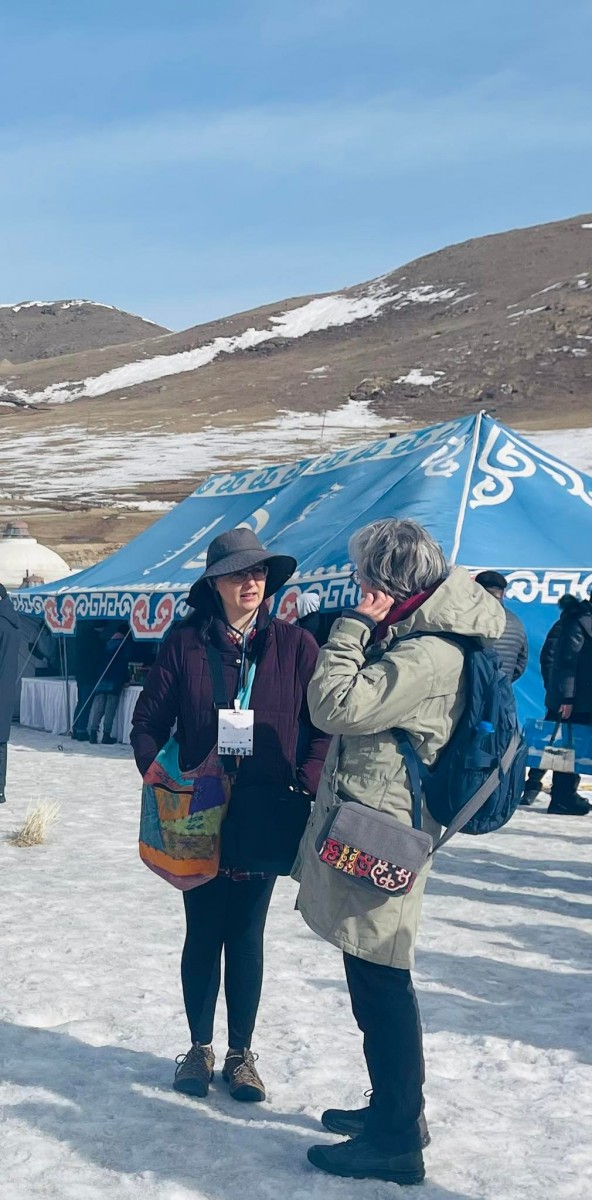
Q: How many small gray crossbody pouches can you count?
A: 1